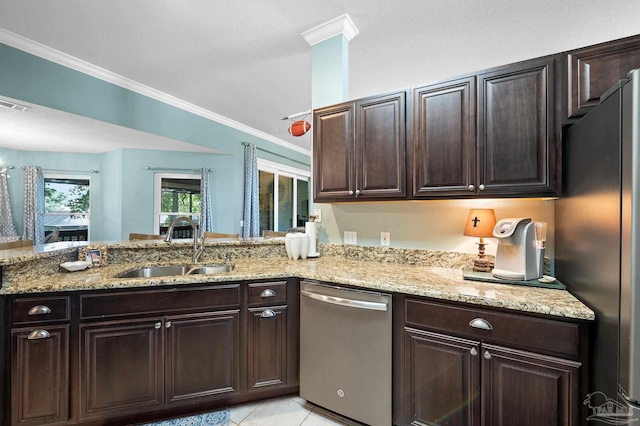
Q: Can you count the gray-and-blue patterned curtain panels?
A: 4